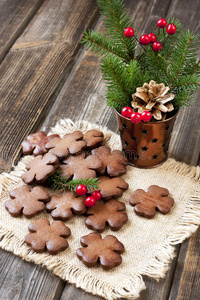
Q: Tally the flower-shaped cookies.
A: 13